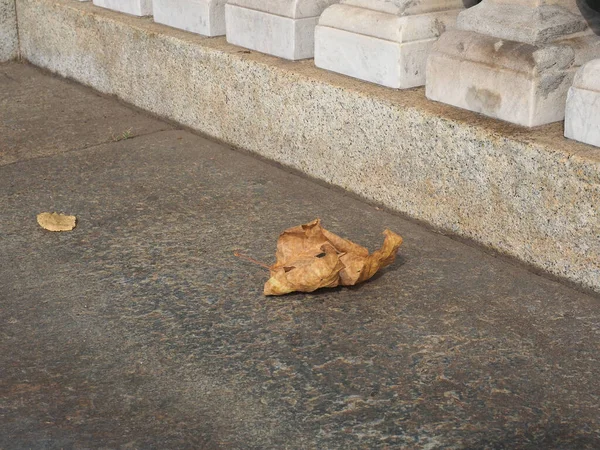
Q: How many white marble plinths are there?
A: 6